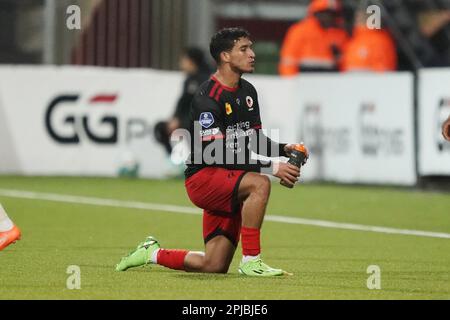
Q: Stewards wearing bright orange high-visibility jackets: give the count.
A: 2